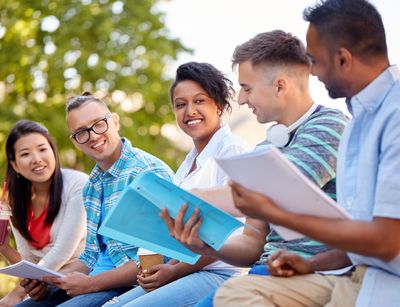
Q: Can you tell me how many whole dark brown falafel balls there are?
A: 0